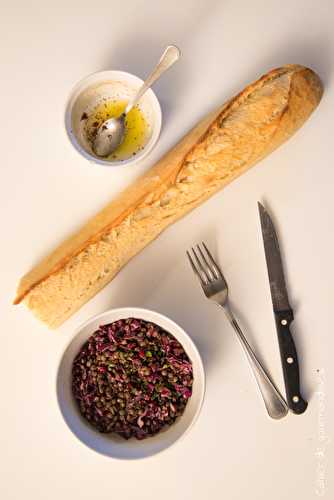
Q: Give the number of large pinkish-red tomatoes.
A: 0